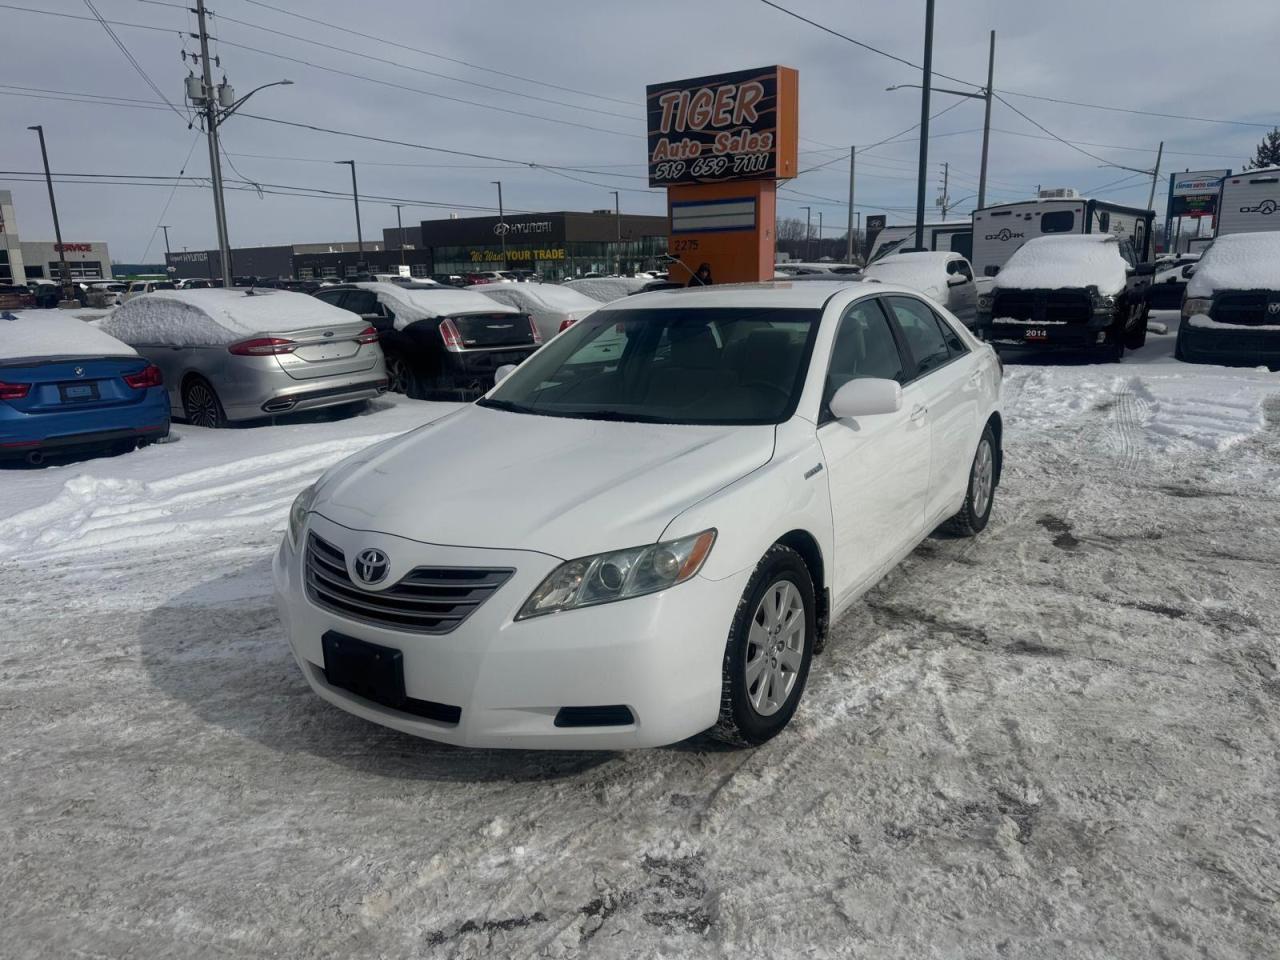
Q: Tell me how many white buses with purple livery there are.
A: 0